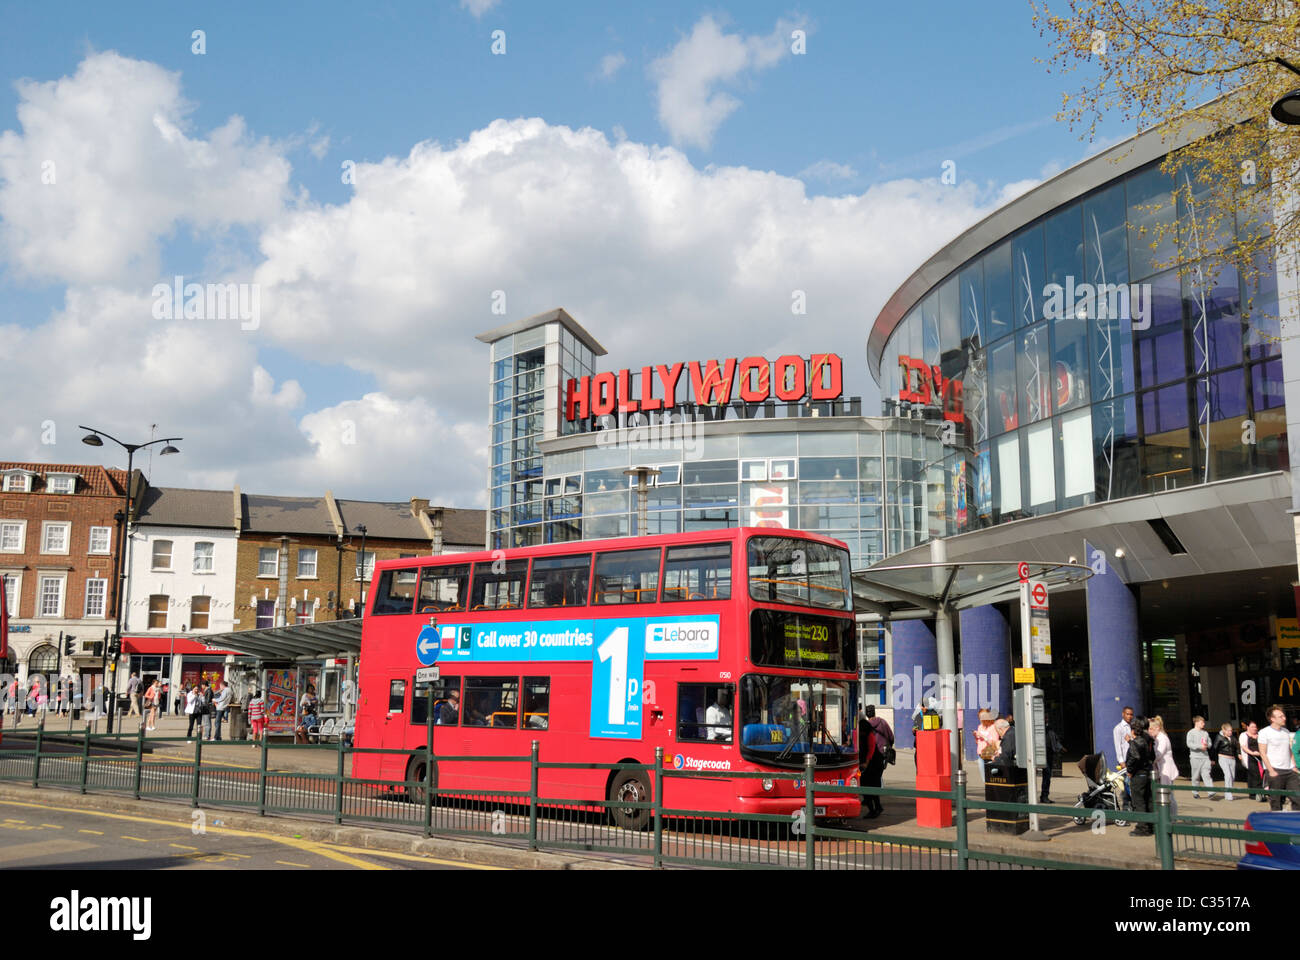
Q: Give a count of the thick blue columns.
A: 3